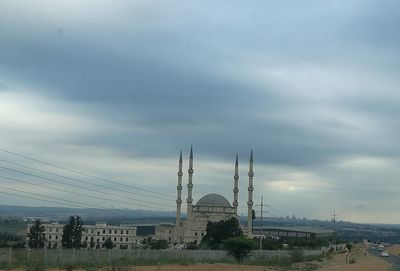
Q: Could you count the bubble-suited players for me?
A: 0